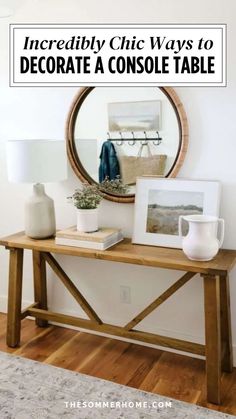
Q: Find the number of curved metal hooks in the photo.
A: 5